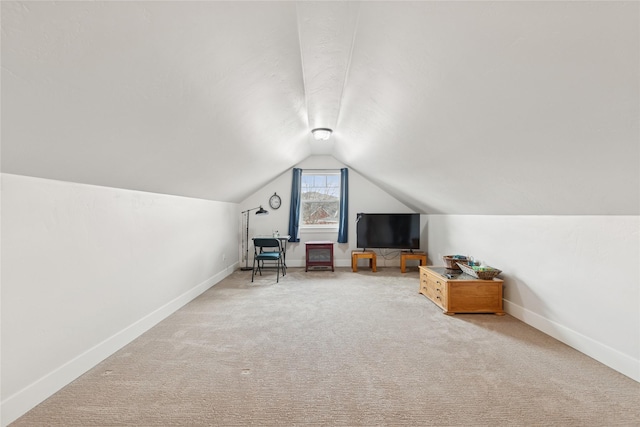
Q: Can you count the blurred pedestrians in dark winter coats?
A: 0